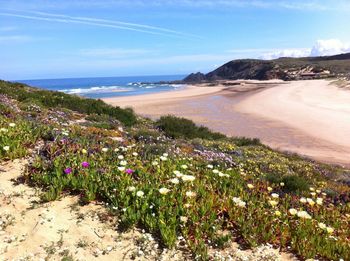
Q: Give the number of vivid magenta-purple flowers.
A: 3